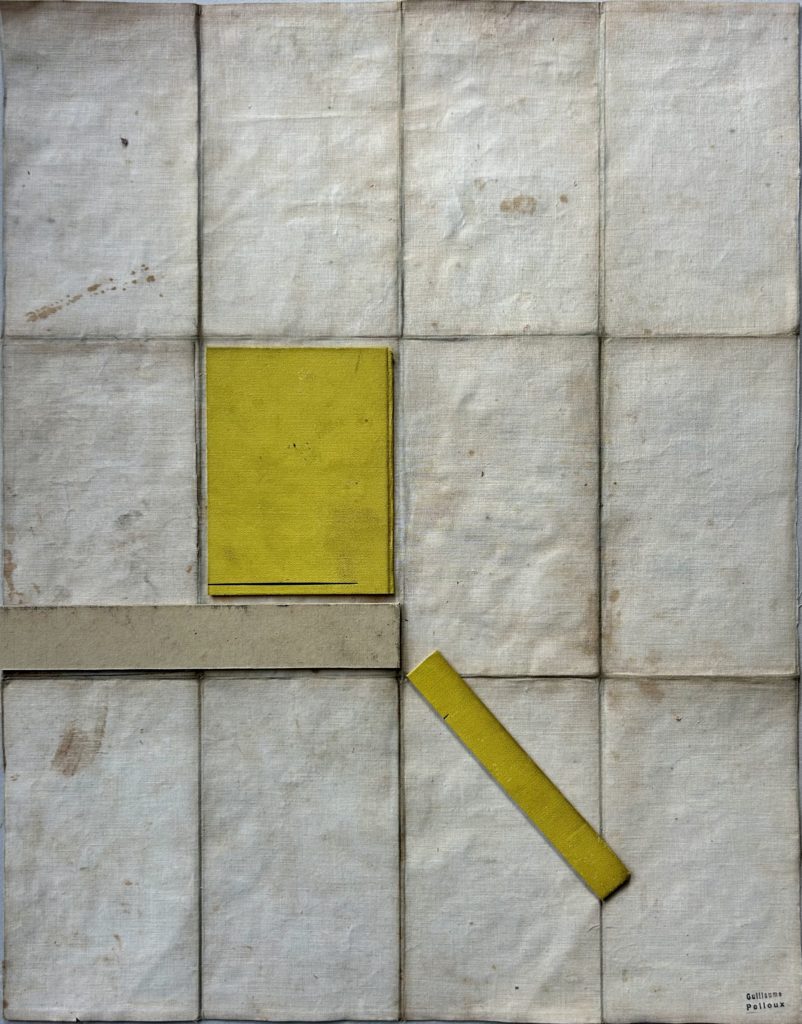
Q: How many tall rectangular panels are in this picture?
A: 12